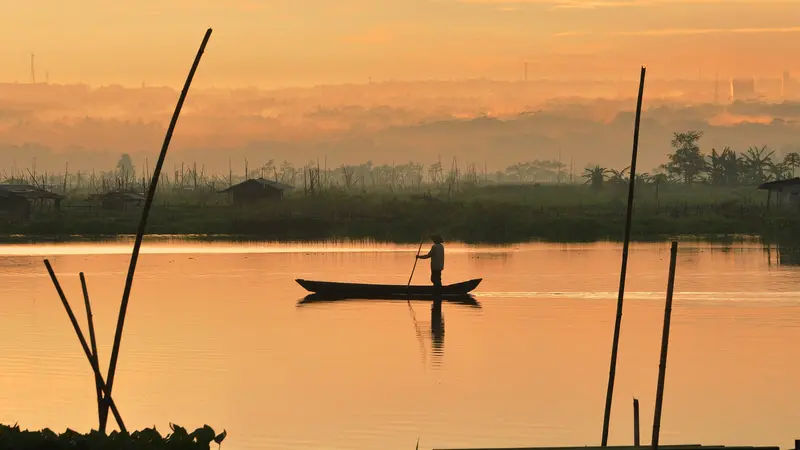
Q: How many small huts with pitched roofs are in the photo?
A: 4